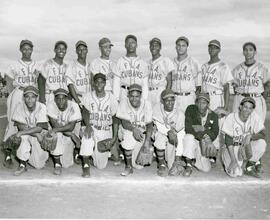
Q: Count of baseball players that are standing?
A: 9